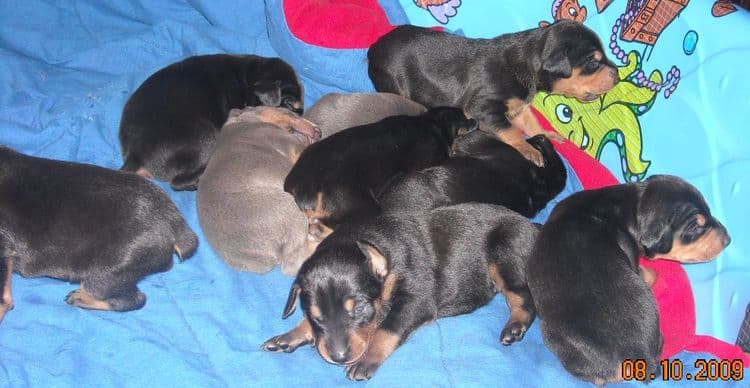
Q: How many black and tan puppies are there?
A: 7